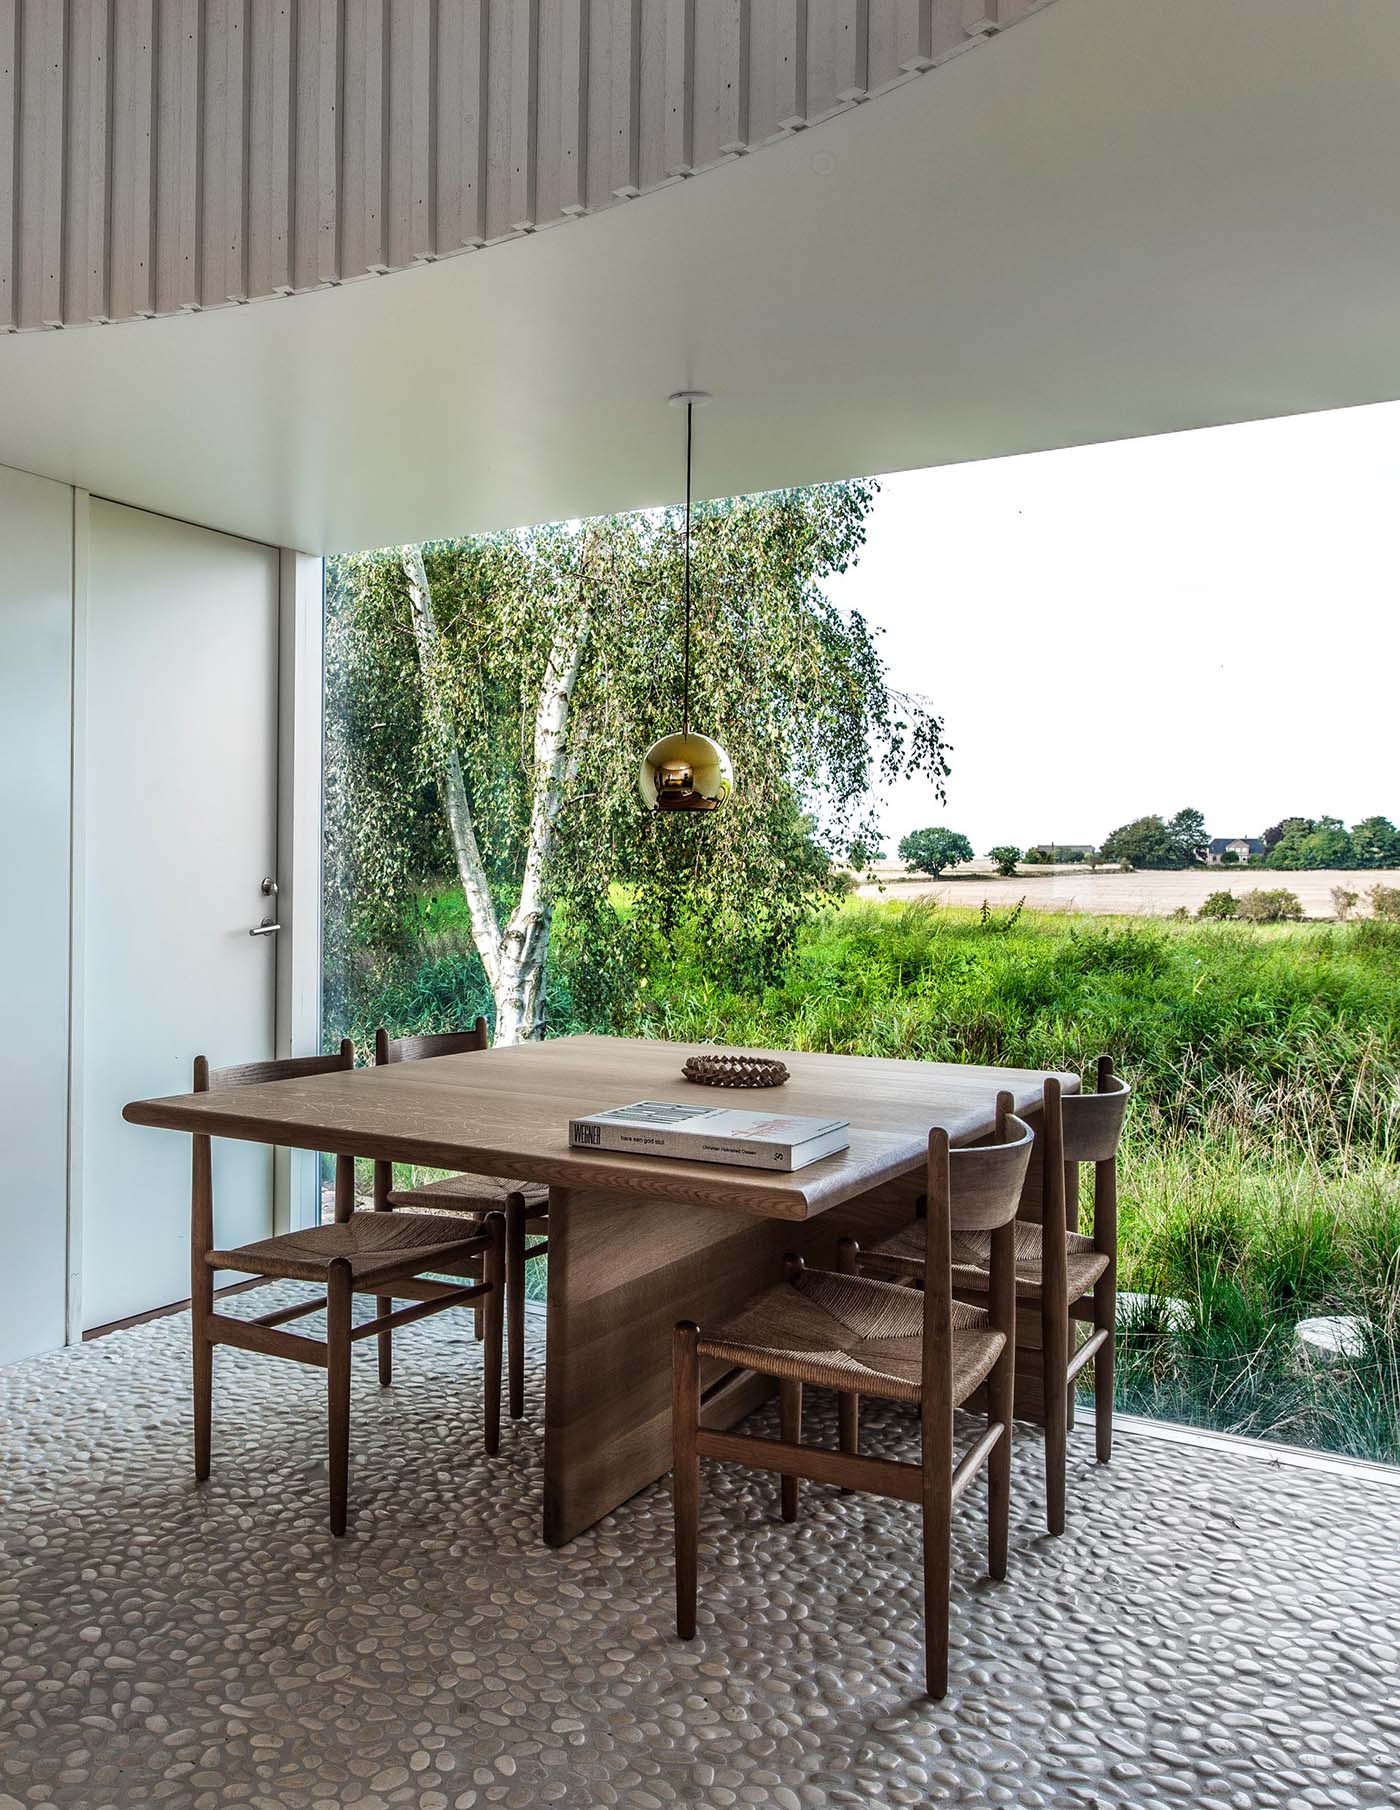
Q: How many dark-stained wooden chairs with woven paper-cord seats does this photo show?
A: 4